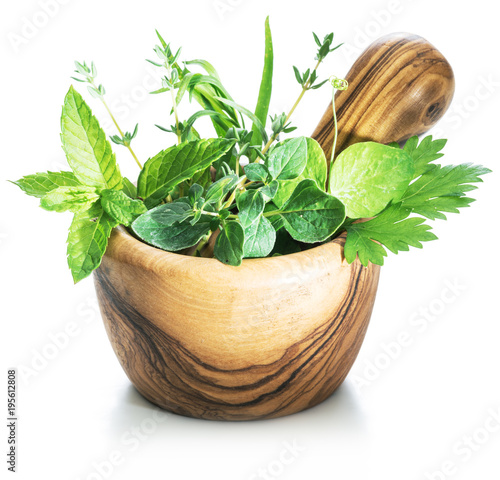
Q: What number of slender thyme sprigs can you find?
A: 3